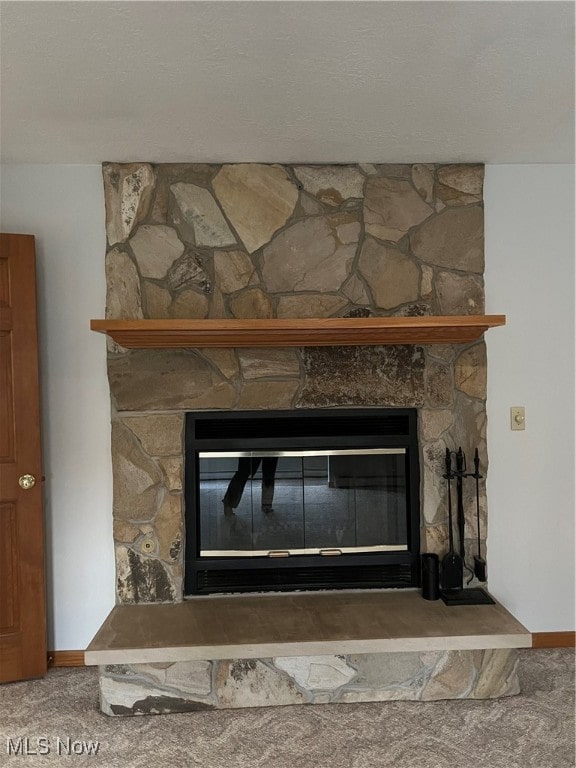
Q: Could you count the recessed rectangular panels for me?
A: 3